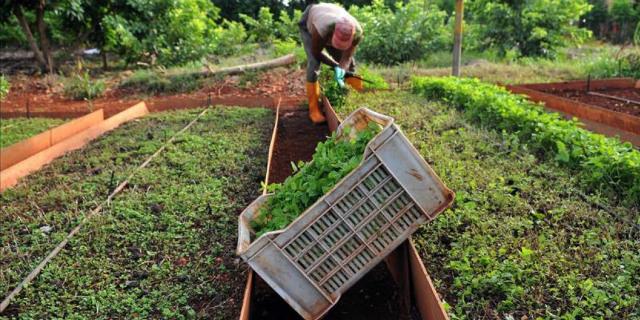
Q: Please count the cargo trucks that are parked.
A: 0